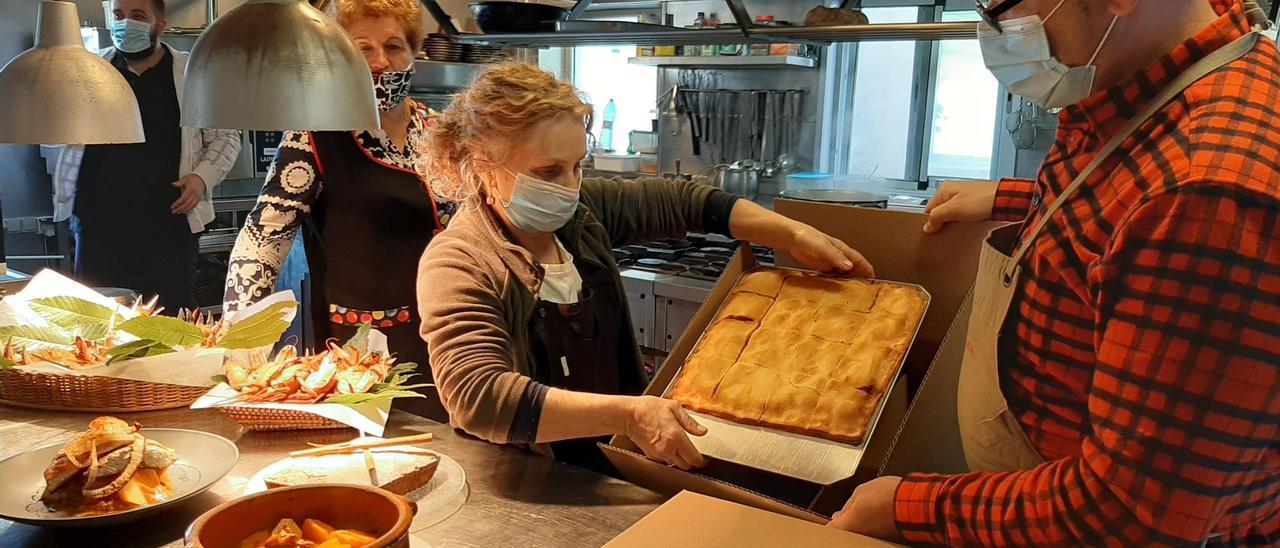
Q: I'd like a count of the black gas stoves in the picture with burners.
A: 1